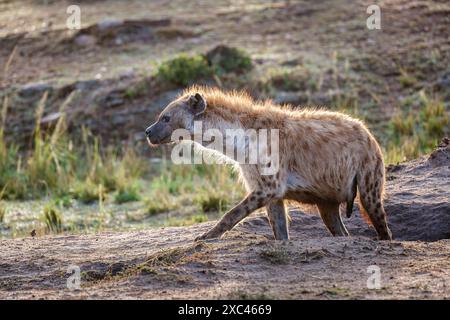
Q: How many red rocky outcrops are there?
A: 0